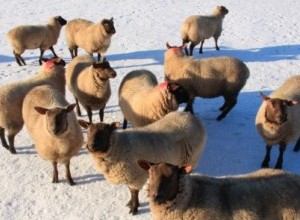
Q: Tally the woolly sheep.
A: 11